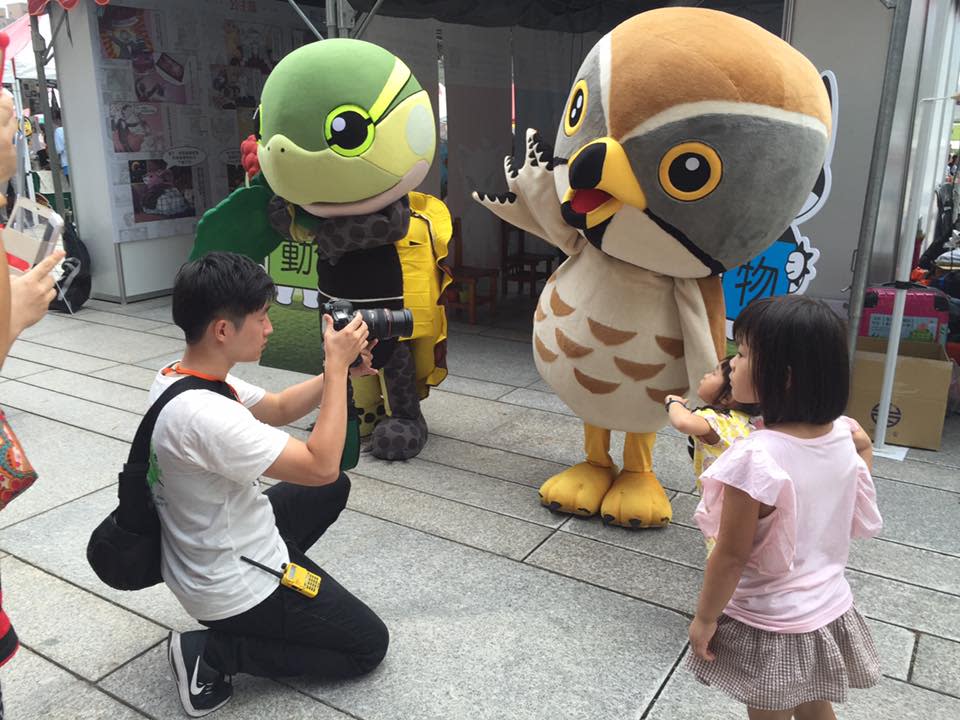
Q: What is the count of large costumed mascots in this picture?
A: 2